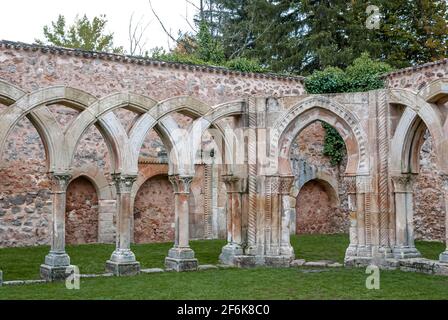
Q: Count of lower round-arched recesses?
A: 3